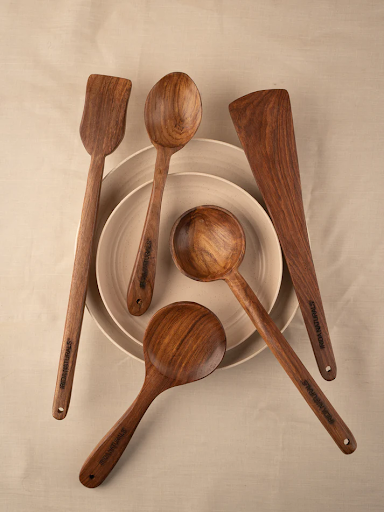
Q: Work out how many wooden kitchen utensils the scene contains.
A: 5